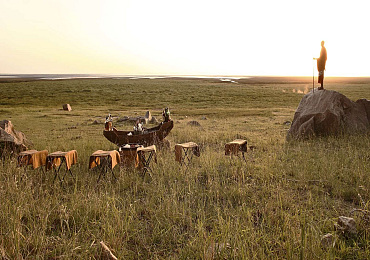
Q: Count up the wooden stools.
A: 6